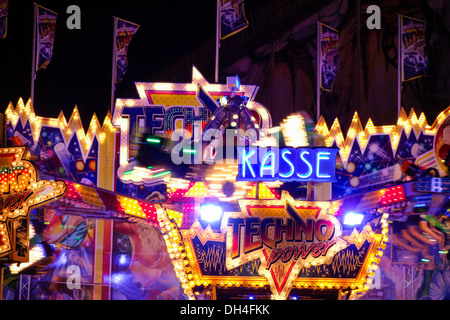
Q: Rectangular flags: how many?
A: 6